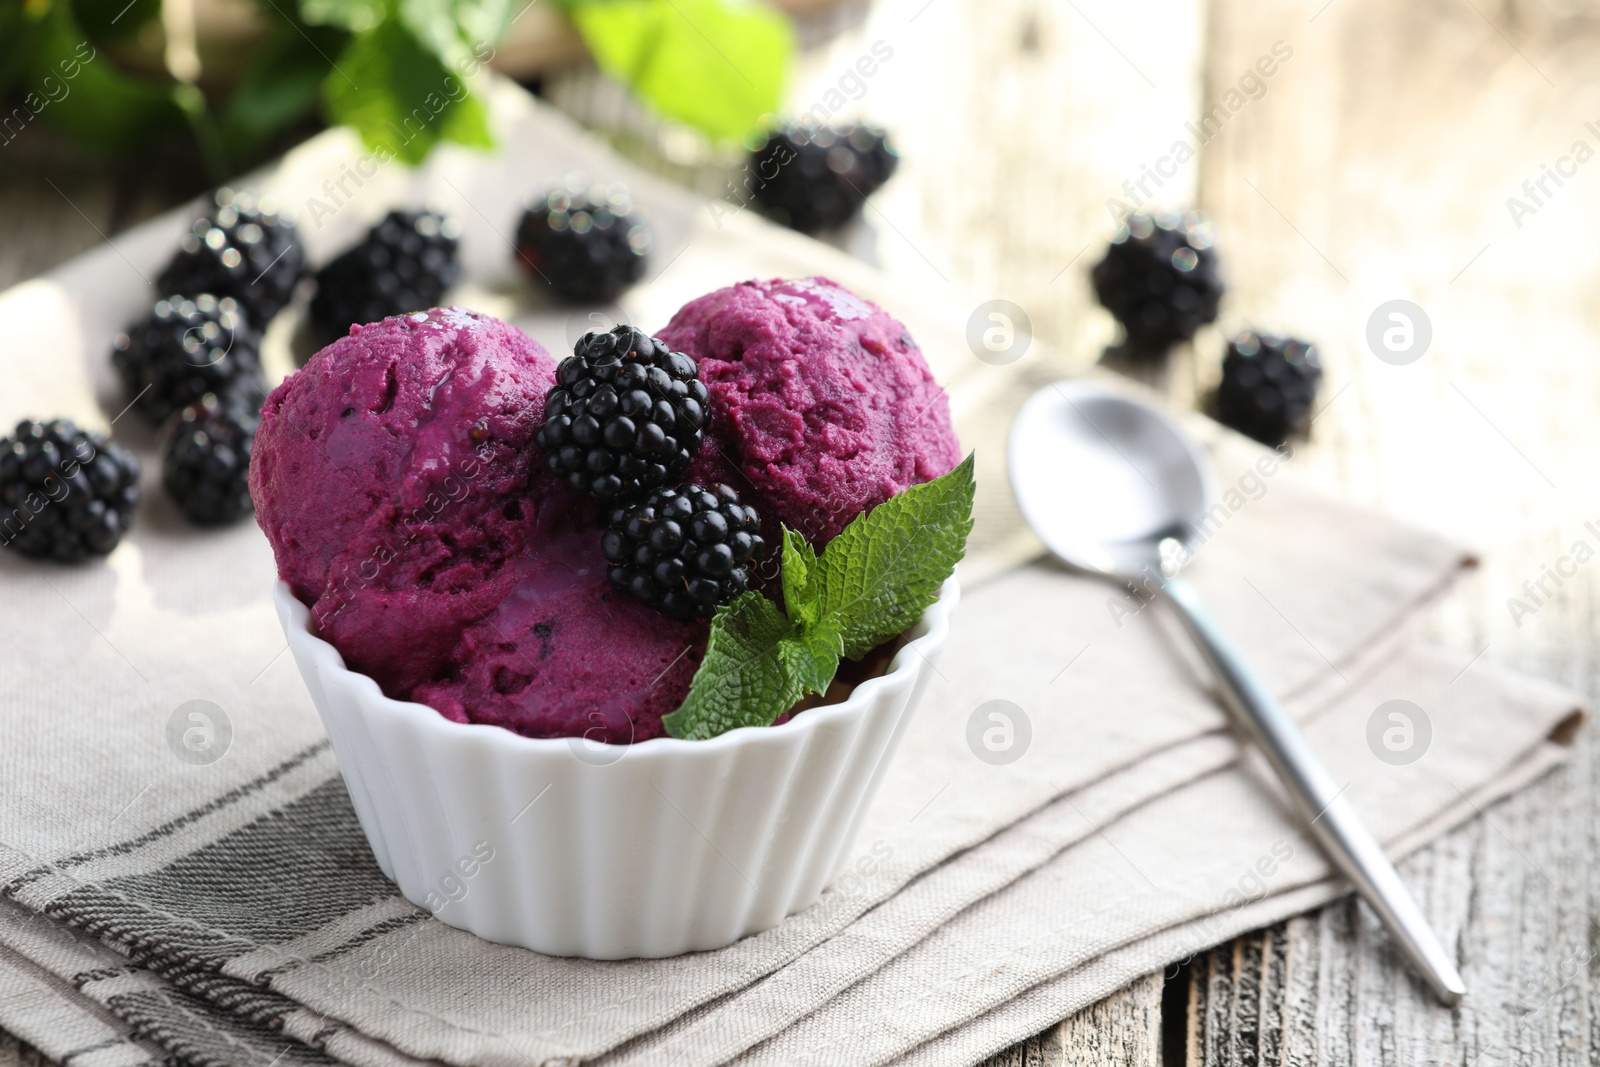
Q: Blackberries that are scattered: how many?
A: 9